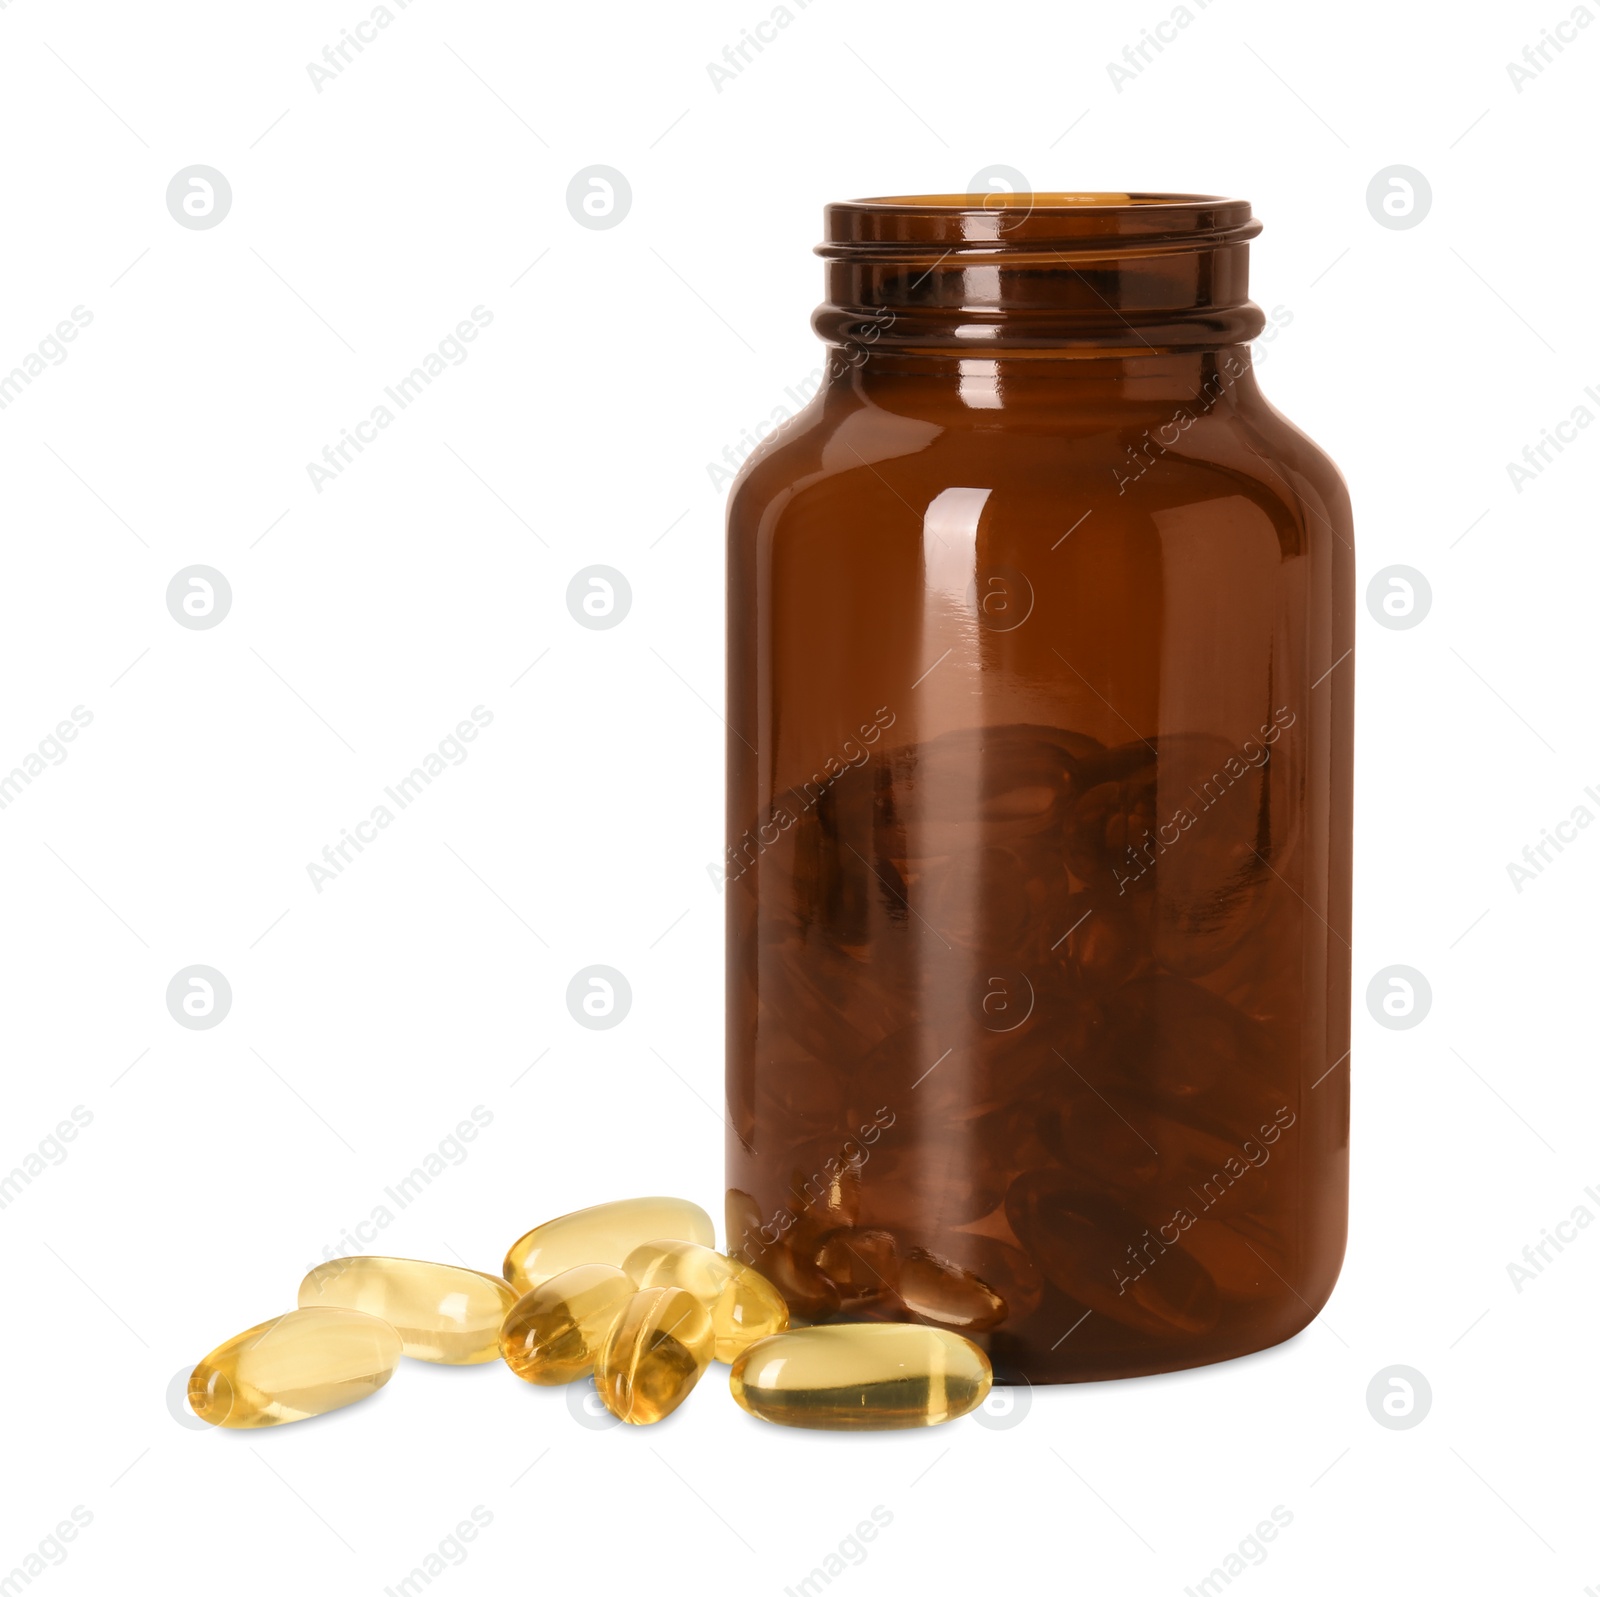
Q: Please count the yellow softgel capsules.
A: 7